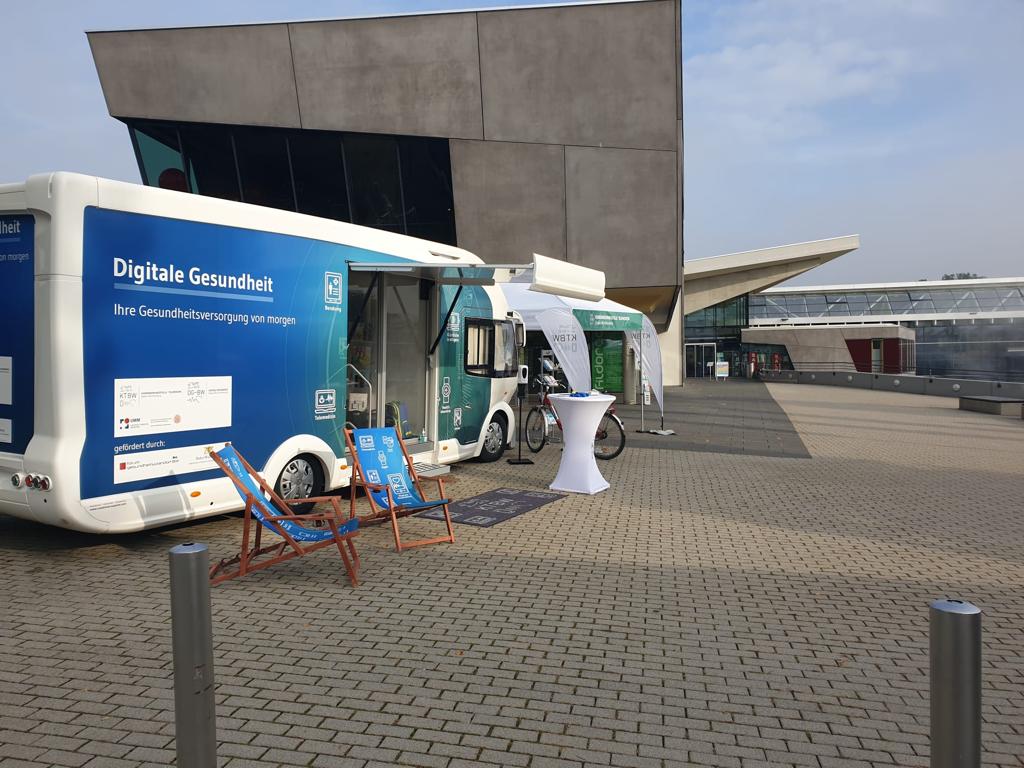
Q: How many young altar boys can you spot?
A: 0